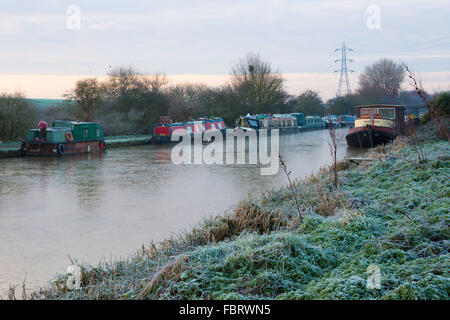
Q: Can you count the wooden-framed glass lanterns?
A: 0